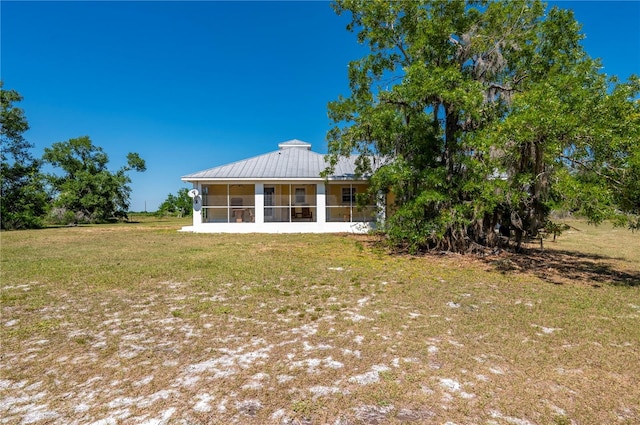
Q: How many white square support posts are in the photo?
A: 4